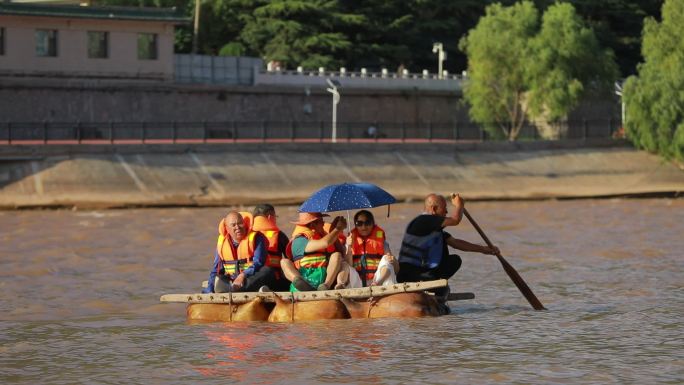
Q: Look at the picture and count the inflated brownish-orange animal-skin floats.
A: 3